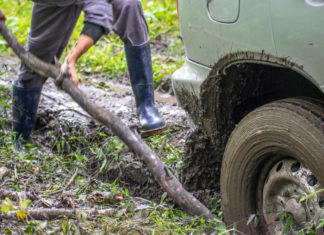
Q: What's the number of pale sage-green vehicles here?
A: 1